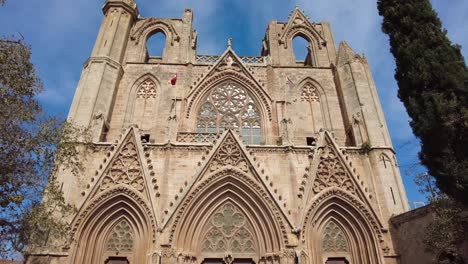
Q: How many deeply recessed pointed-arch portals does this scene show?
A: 3